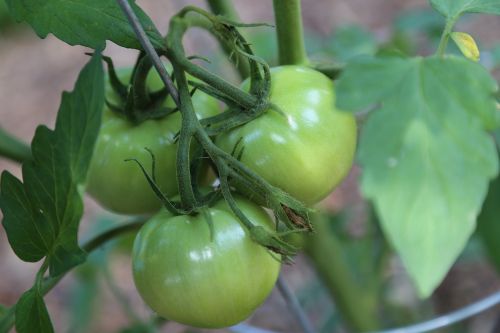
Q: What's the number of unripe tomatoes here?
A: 3